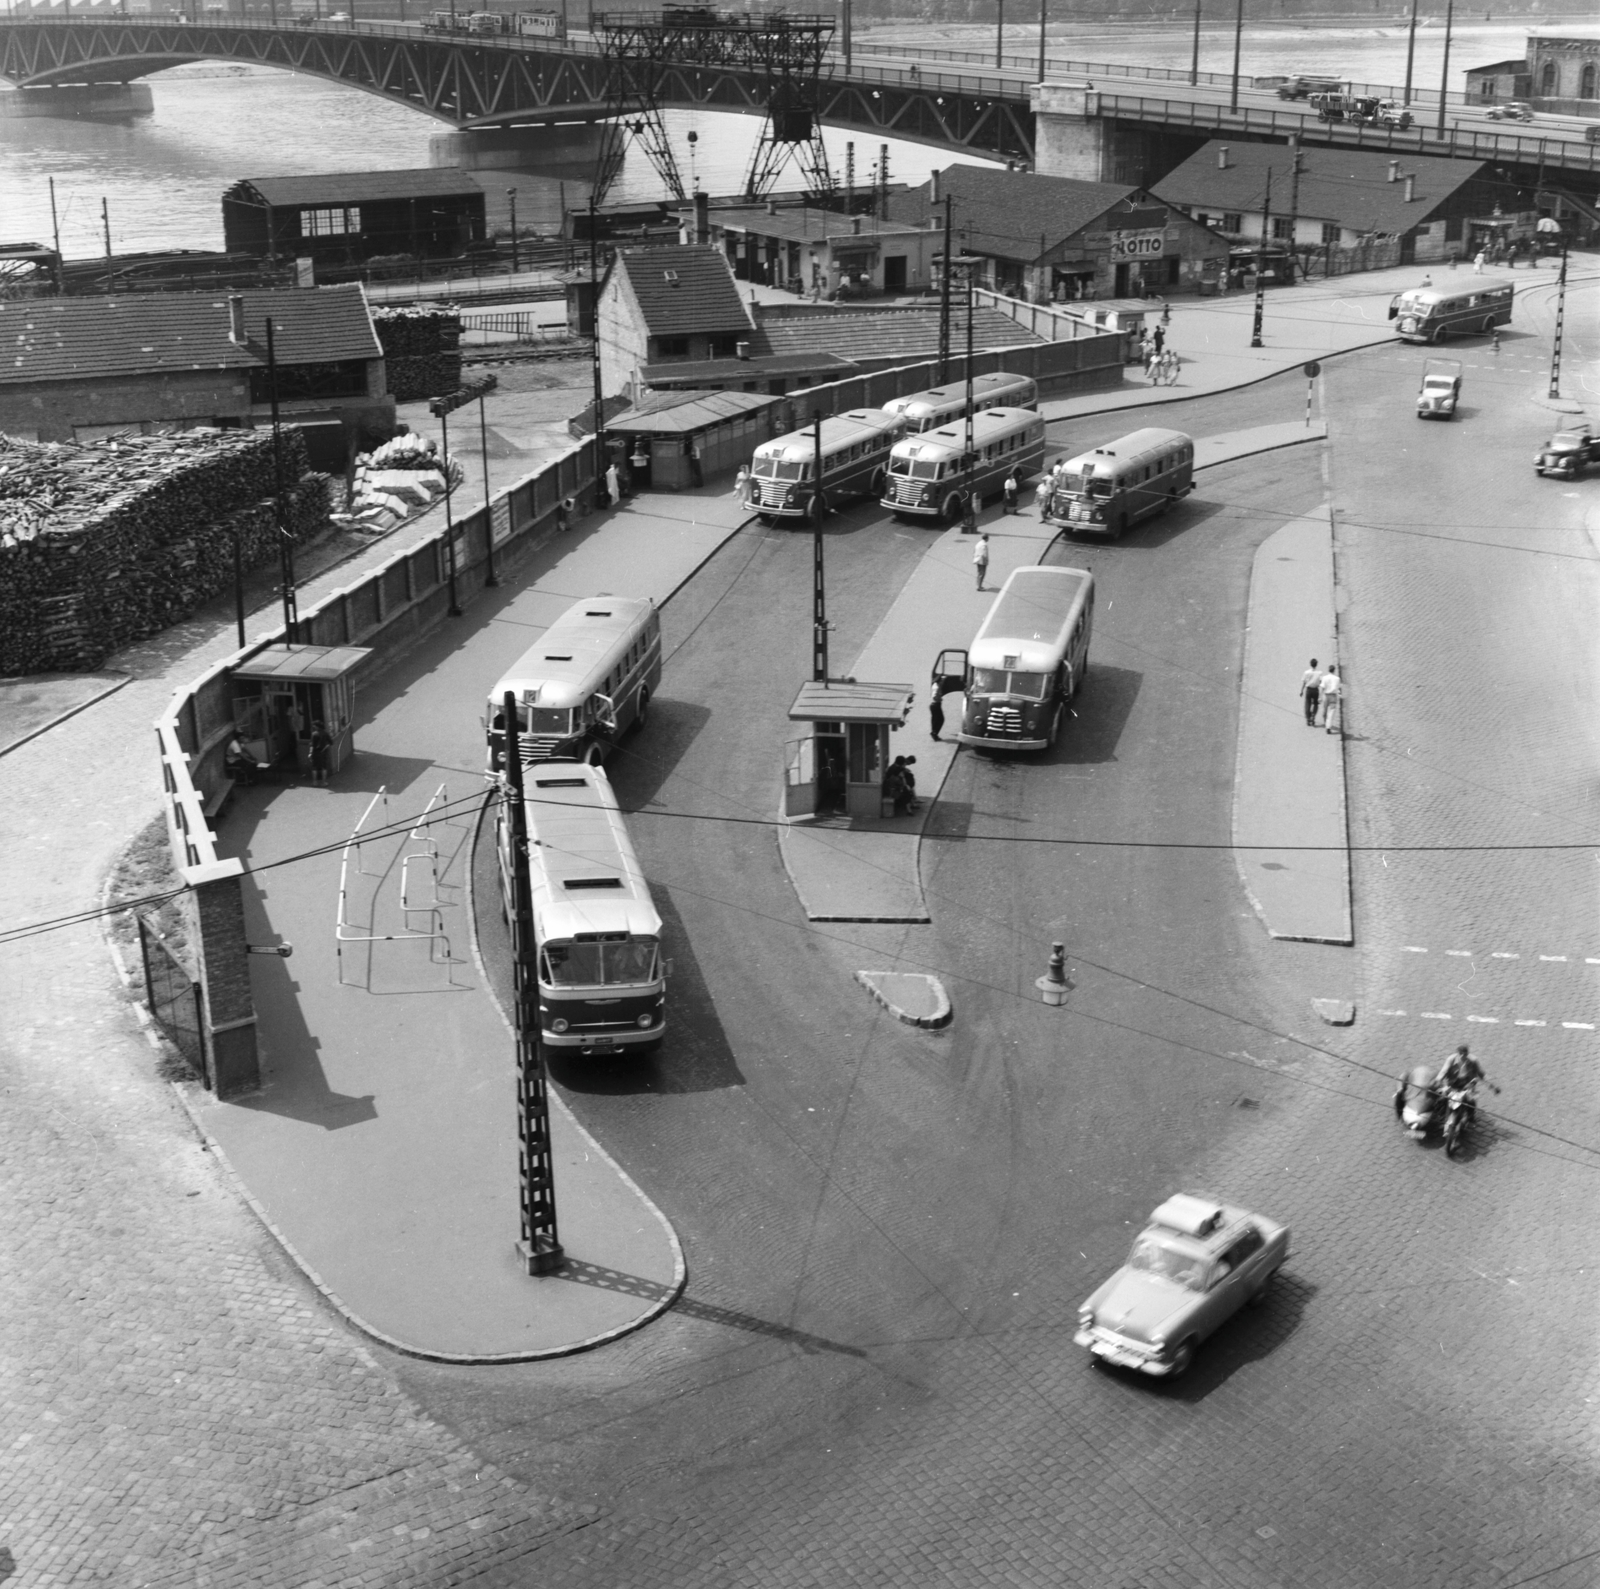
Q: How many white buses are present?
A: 8